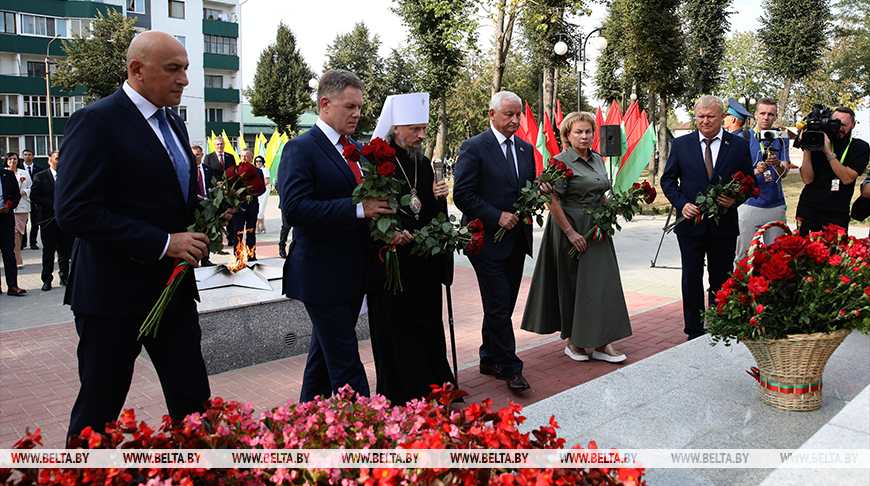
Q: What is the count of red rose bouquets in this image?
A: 6